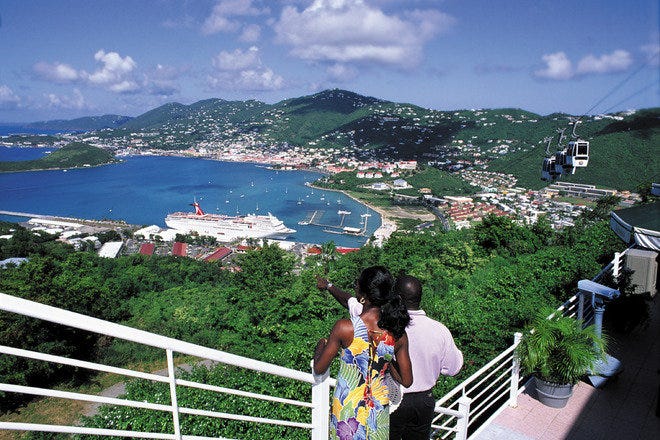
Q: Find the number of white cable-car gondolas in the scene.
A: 3